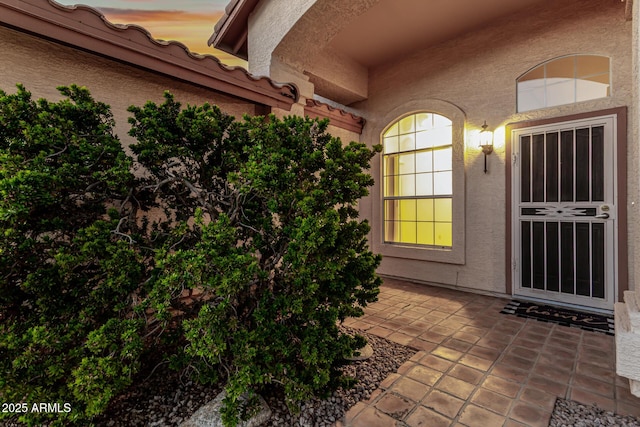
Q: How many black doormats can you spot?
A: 1